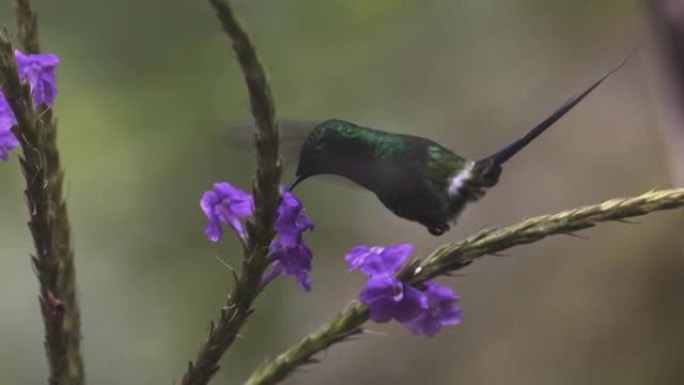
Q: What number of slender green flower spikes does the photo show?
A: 4